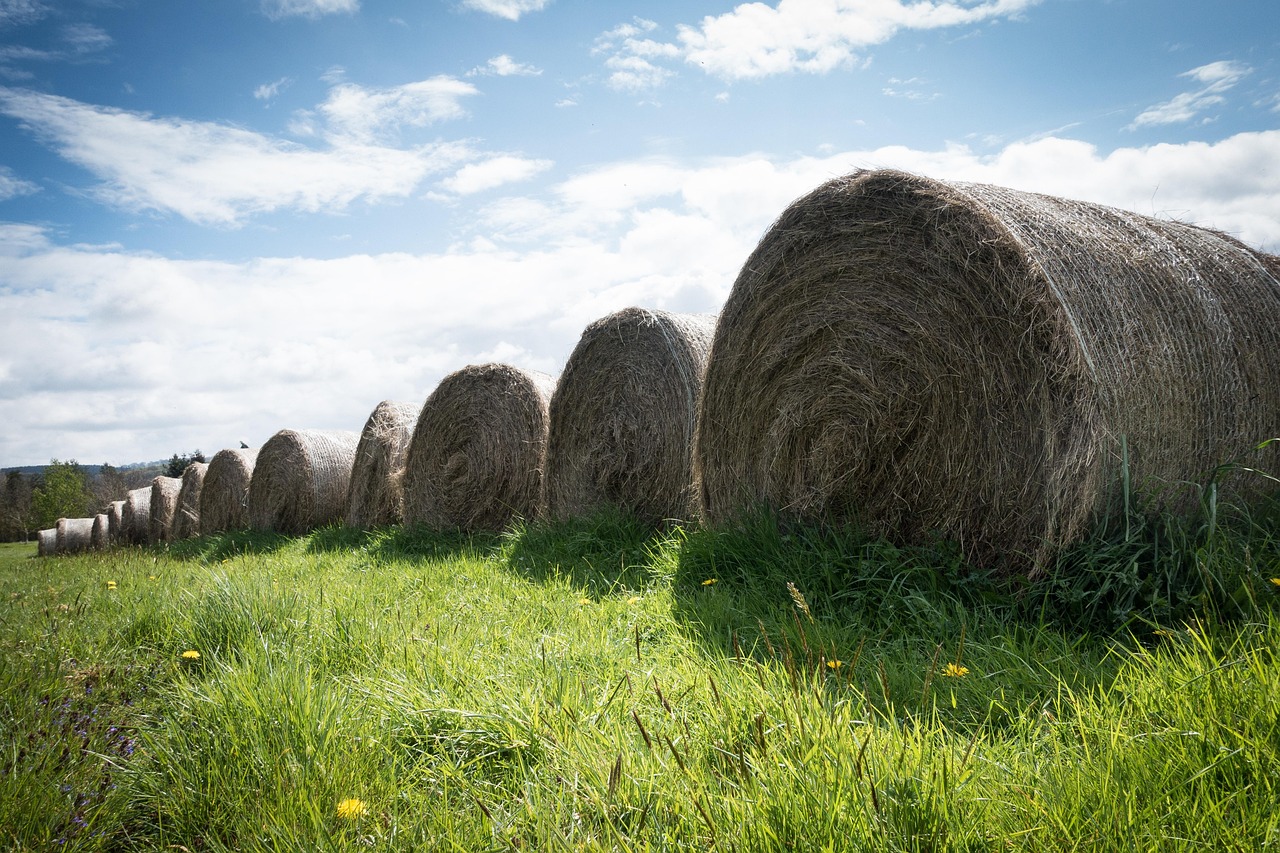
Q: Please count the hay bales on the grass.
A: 13